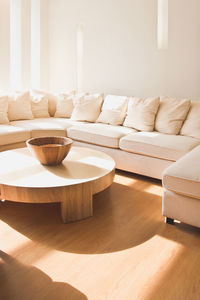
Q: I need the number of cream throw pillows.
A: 9